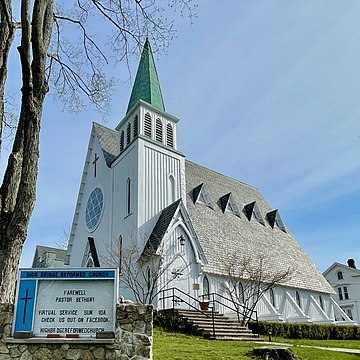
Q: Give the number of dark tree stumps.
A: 1